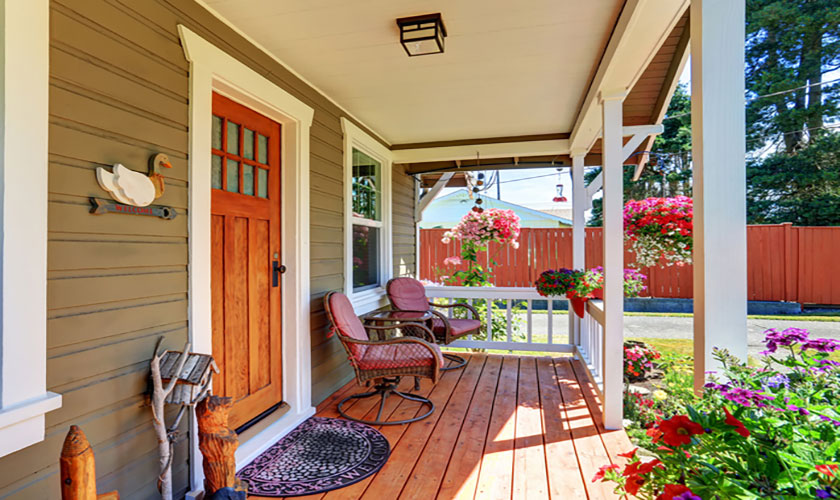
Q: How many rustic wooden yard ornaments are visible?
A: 3